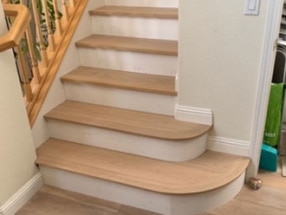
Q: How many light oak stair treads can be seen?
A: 5